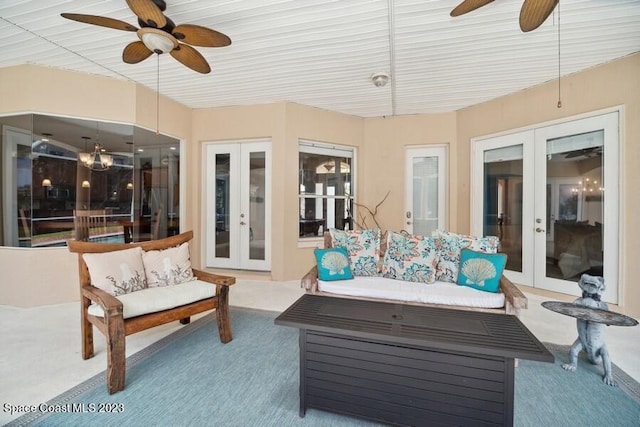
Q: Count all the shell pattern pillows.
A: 2